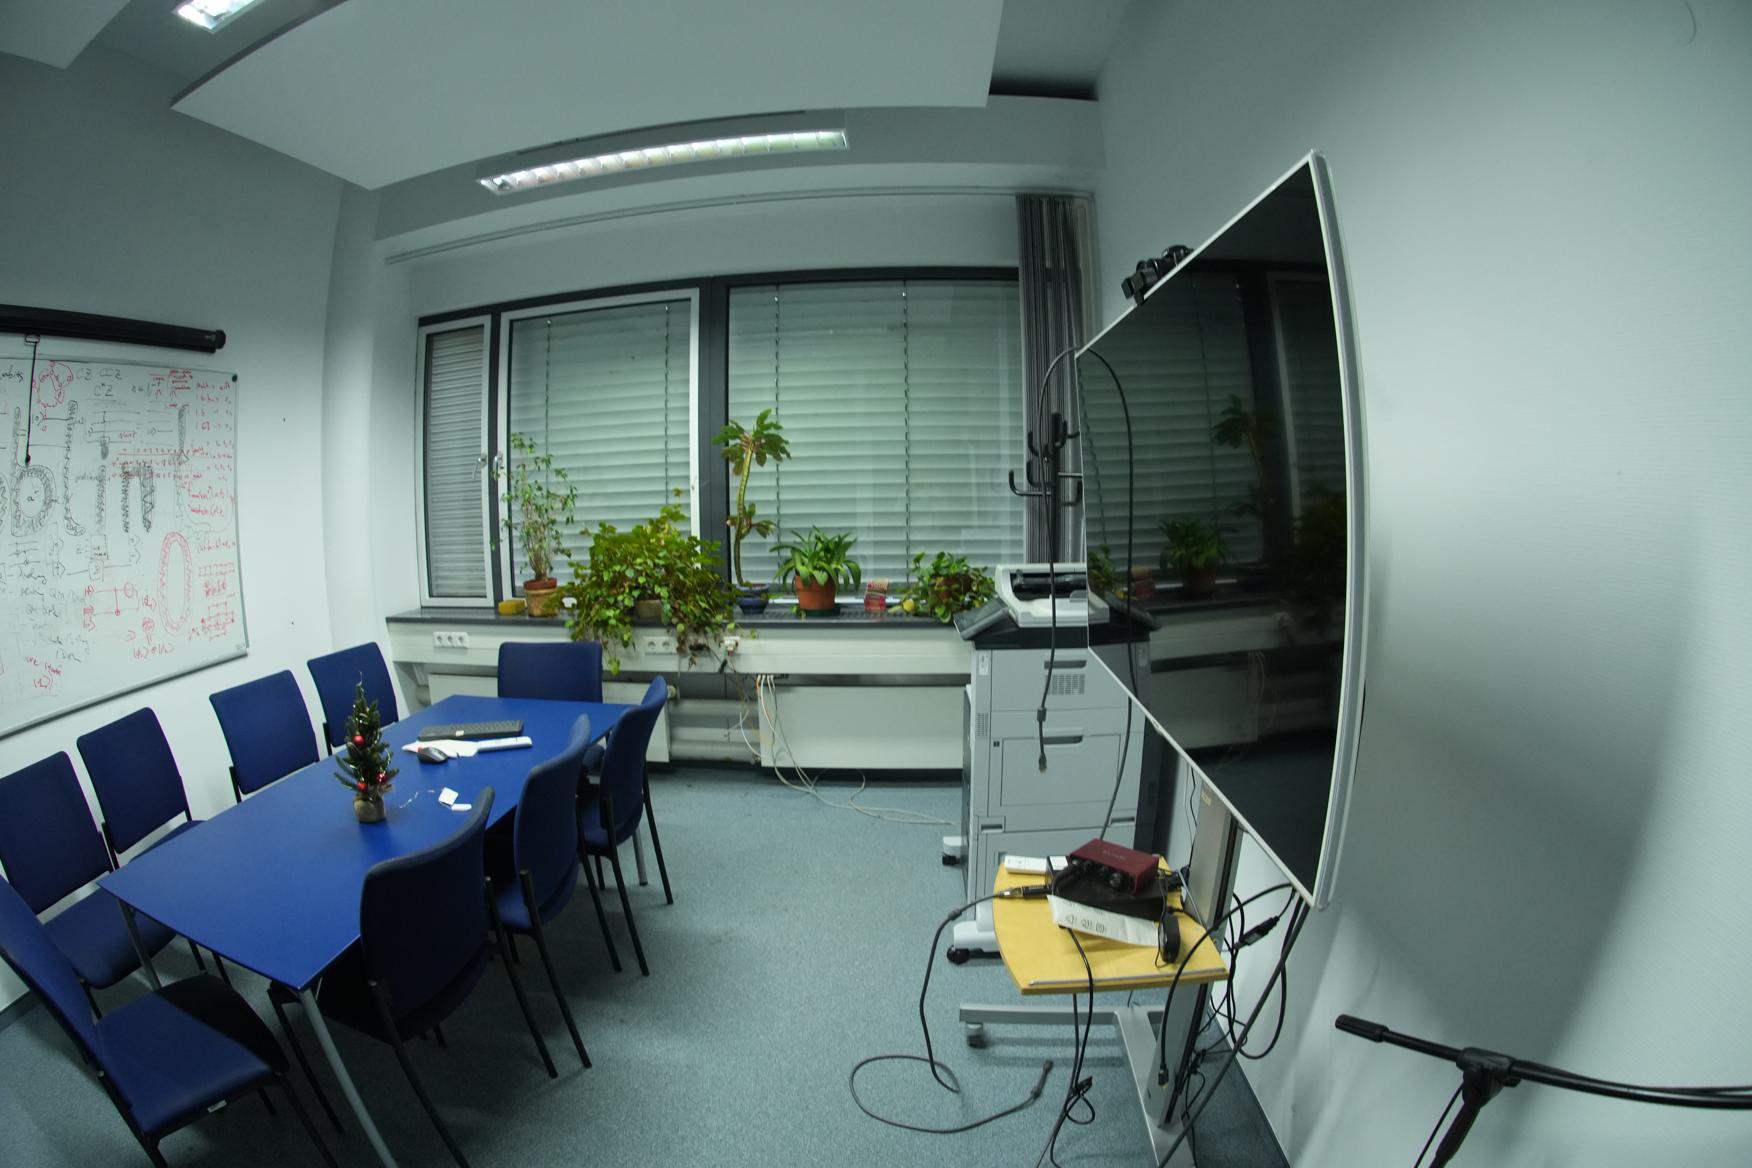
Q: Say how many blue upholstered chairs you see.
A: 9